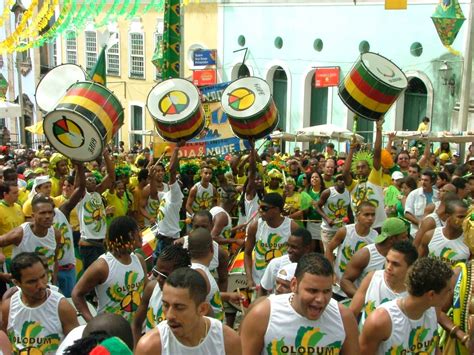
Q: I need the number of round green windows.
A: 5